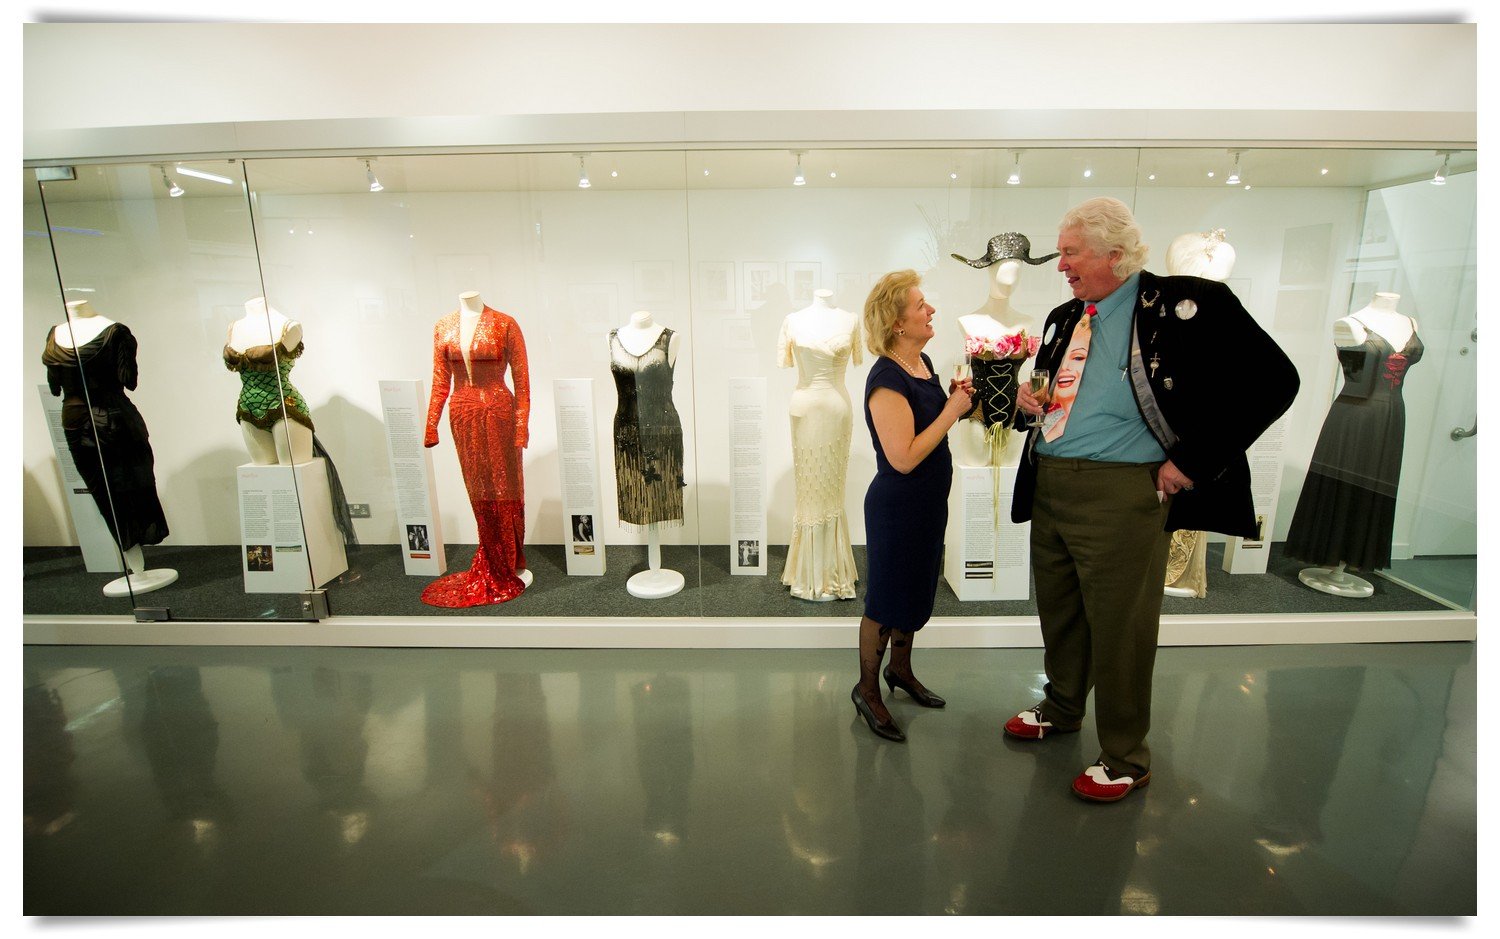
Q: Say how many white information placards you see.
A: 7